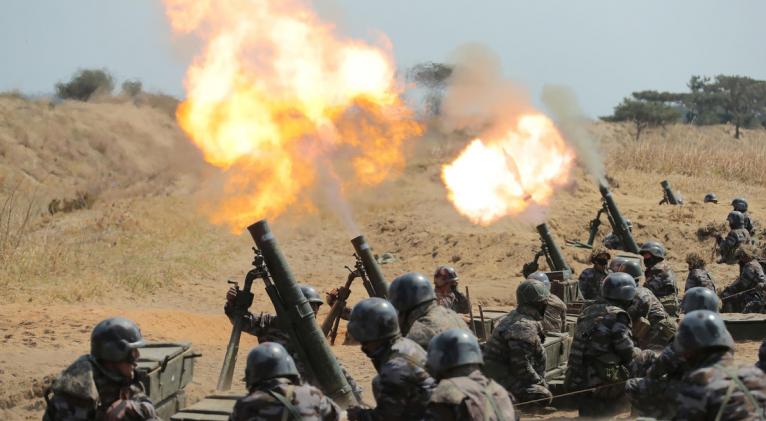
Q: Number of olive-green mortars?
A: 5